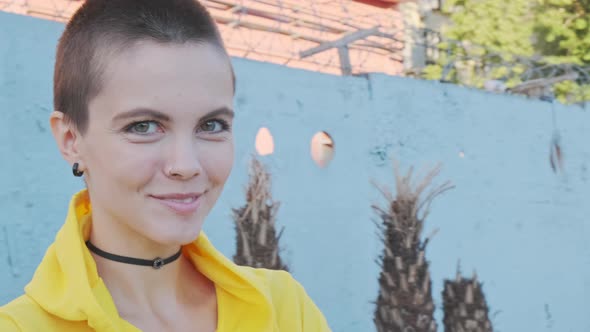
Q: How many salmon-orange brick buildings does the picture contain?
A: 1